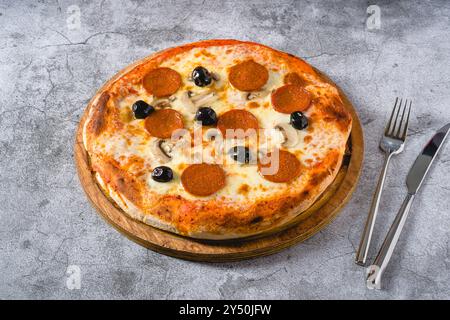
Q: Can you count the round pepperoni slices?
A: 7